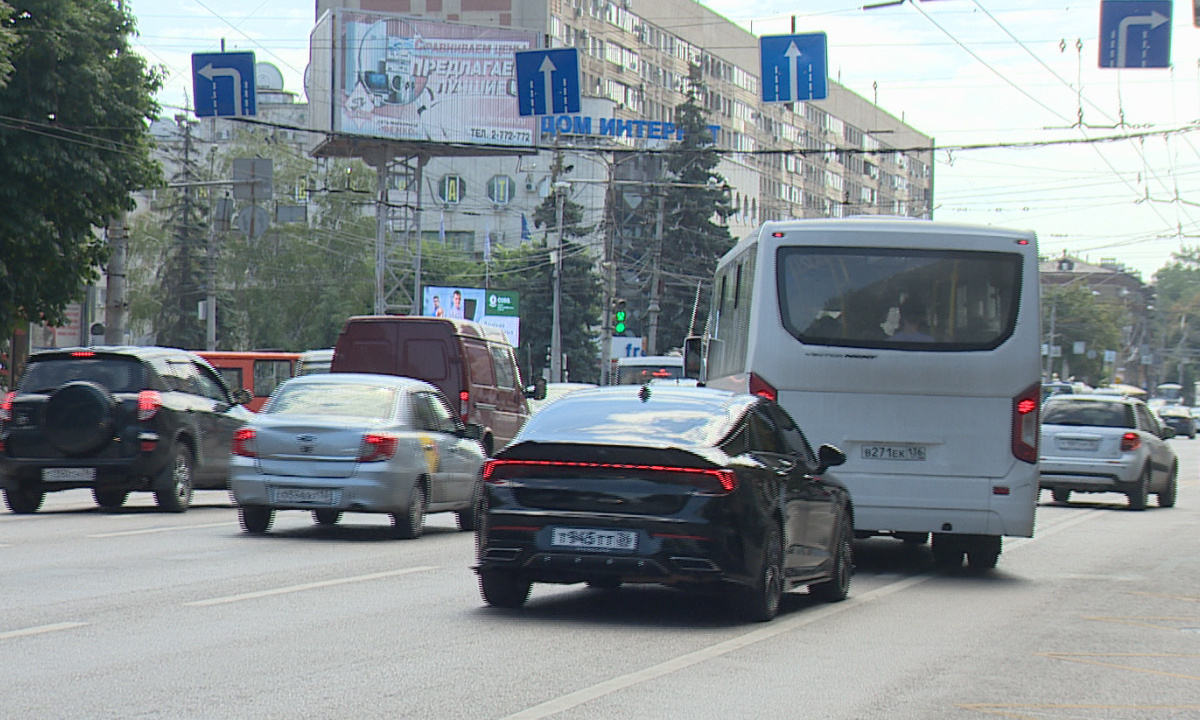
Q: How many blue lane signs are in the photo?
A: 4